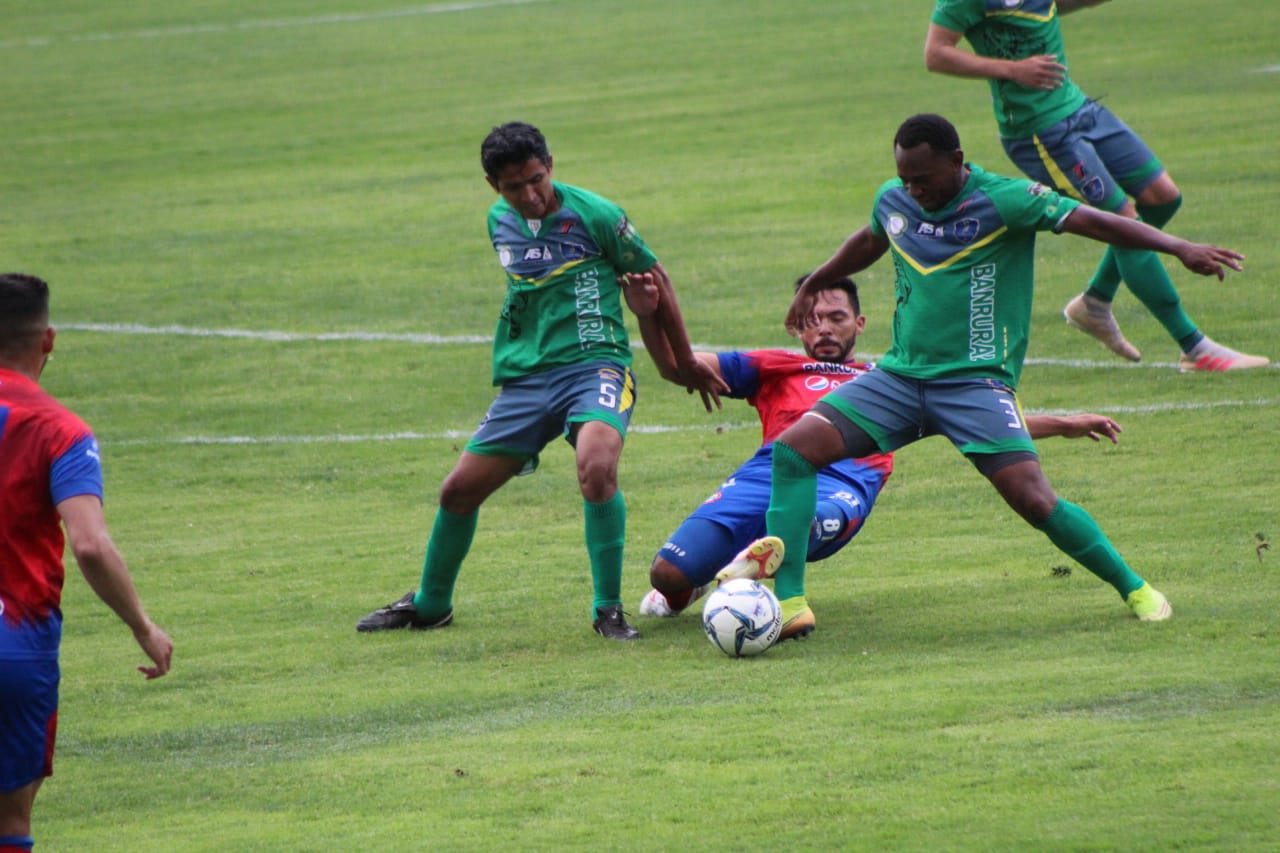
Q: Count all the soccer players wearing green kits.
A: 3